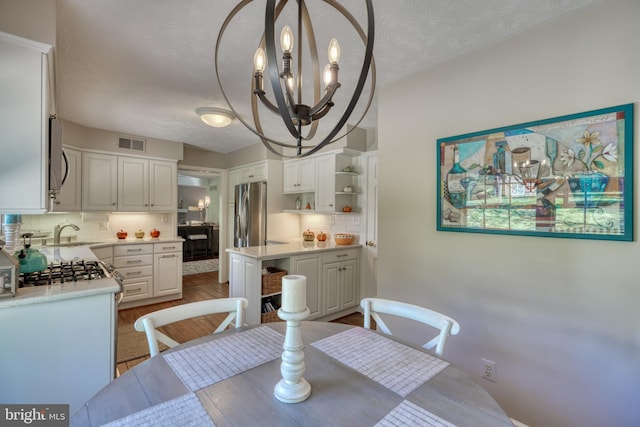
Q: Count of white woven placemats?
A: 4